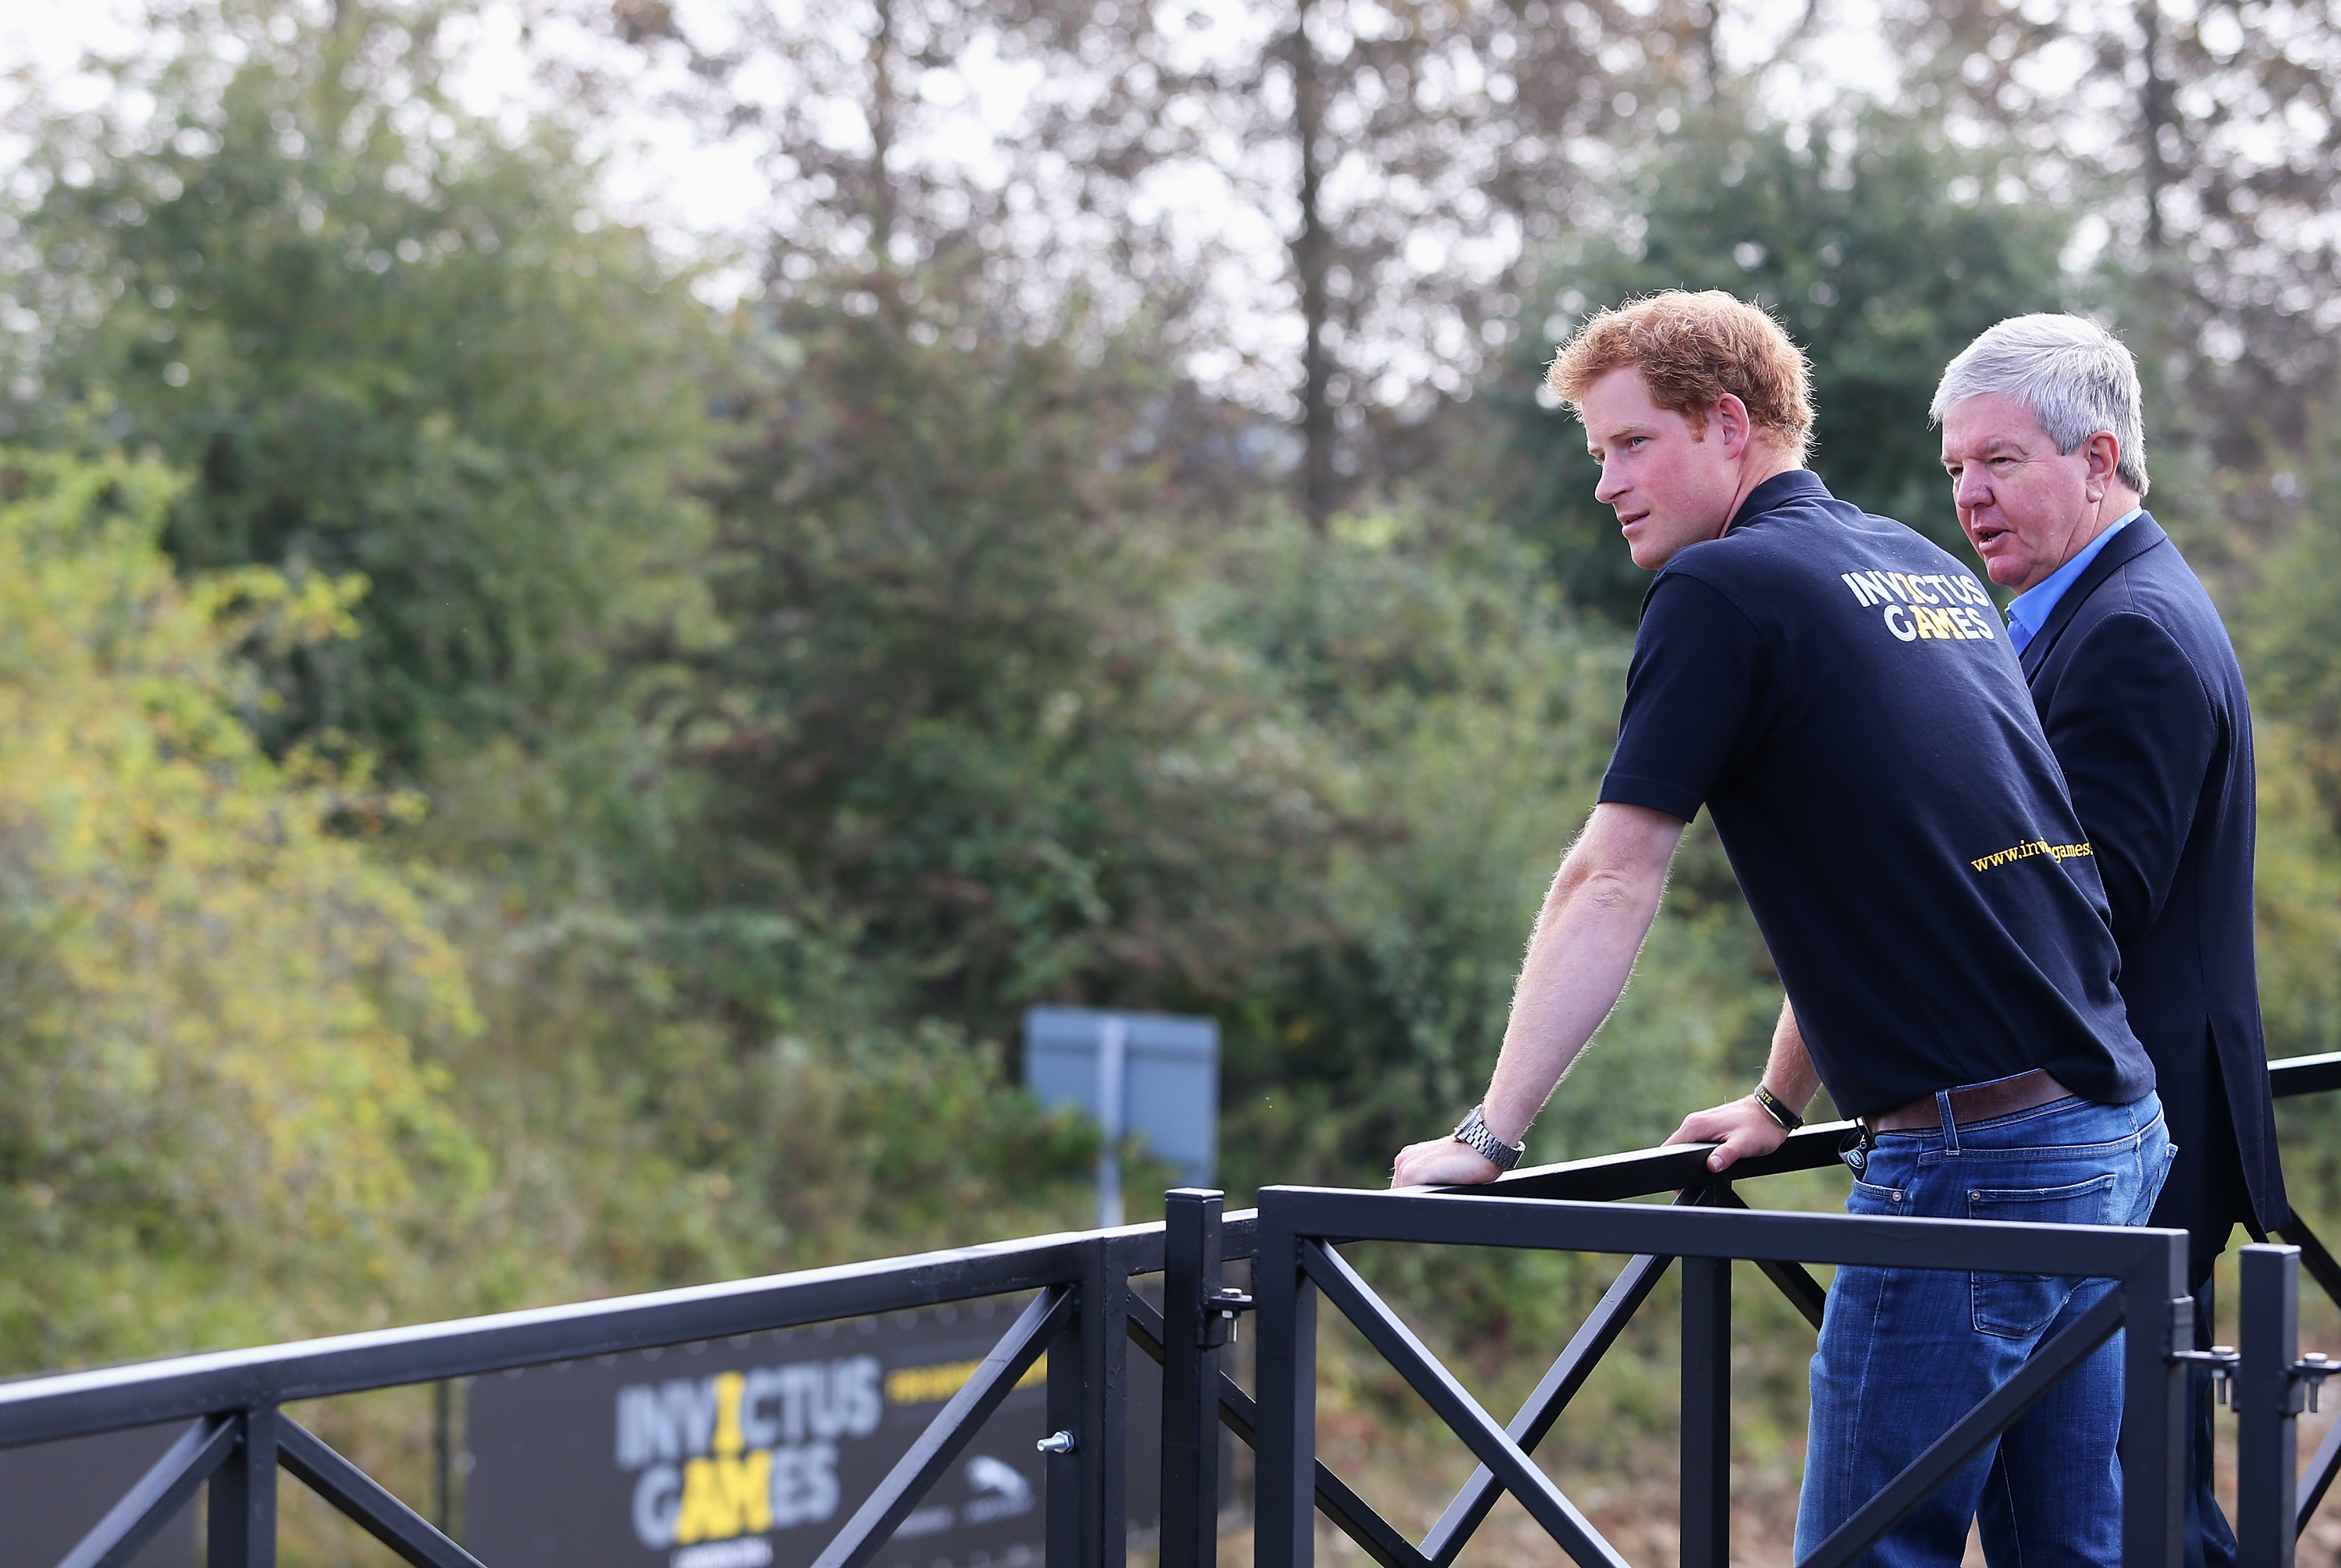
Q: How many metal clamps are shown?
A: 3